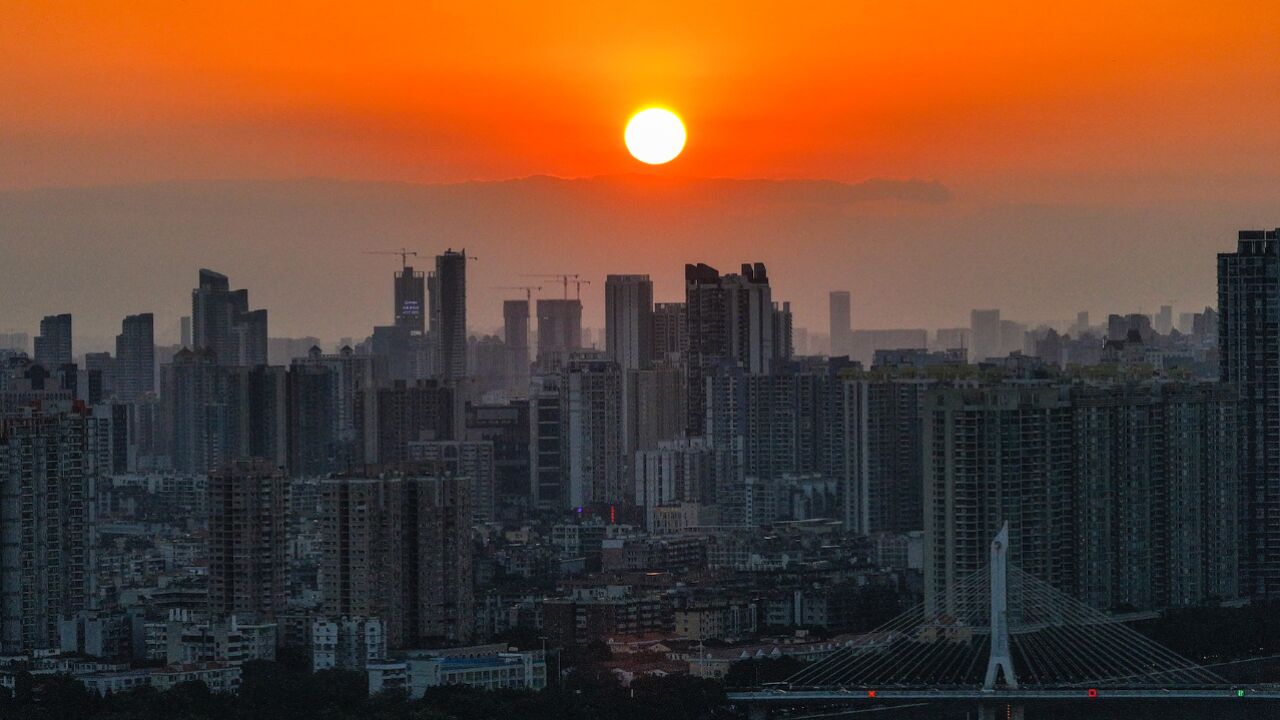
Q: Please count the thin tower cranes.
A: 5